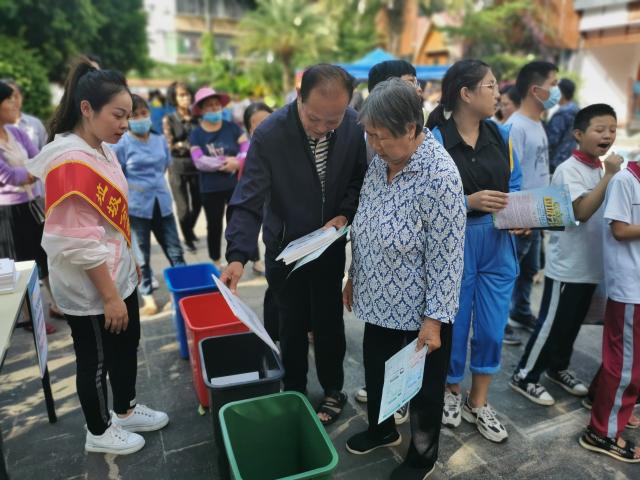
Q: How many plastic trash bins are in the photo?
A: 4